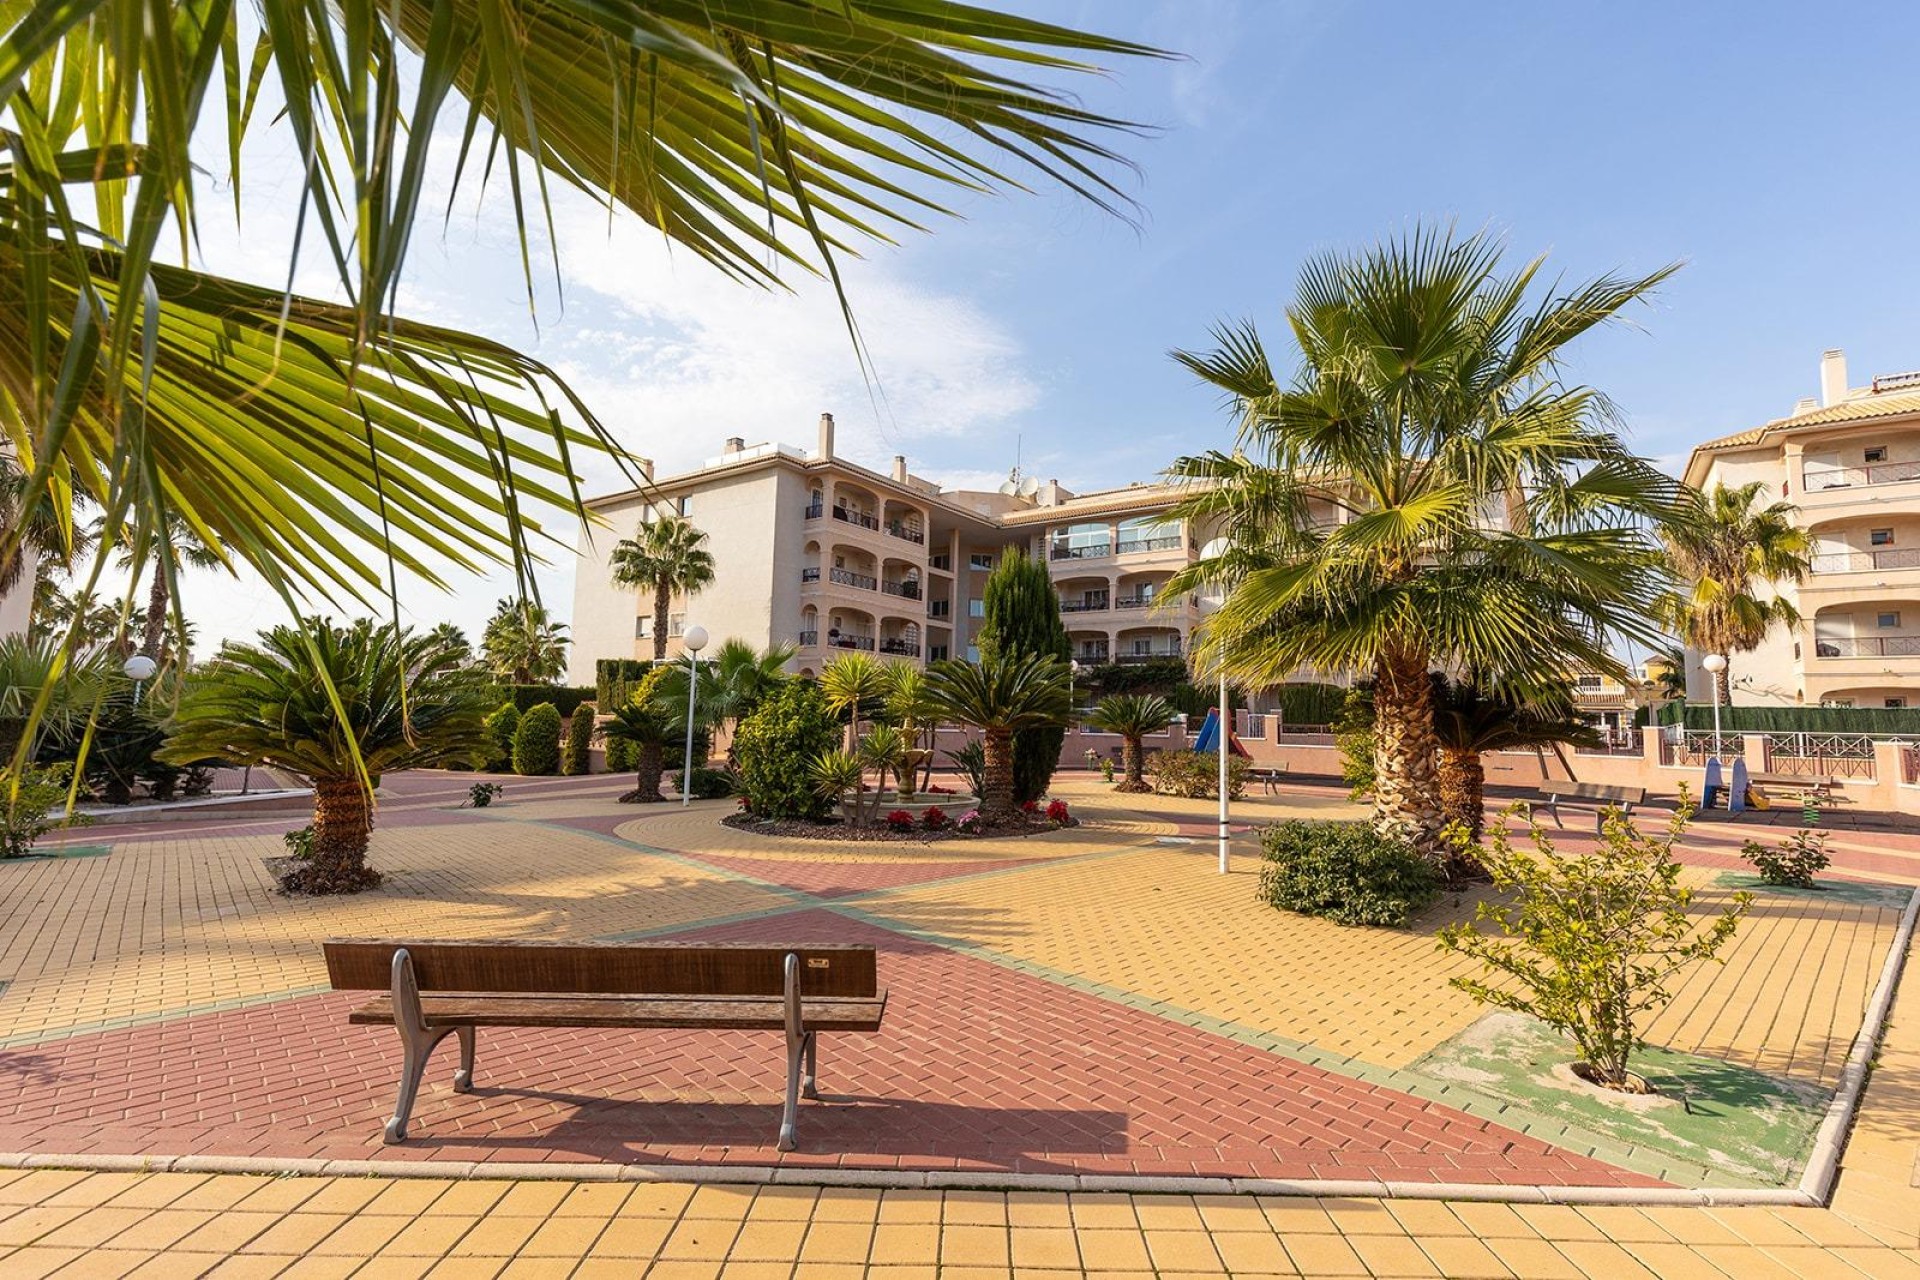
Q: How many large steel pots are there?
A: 0